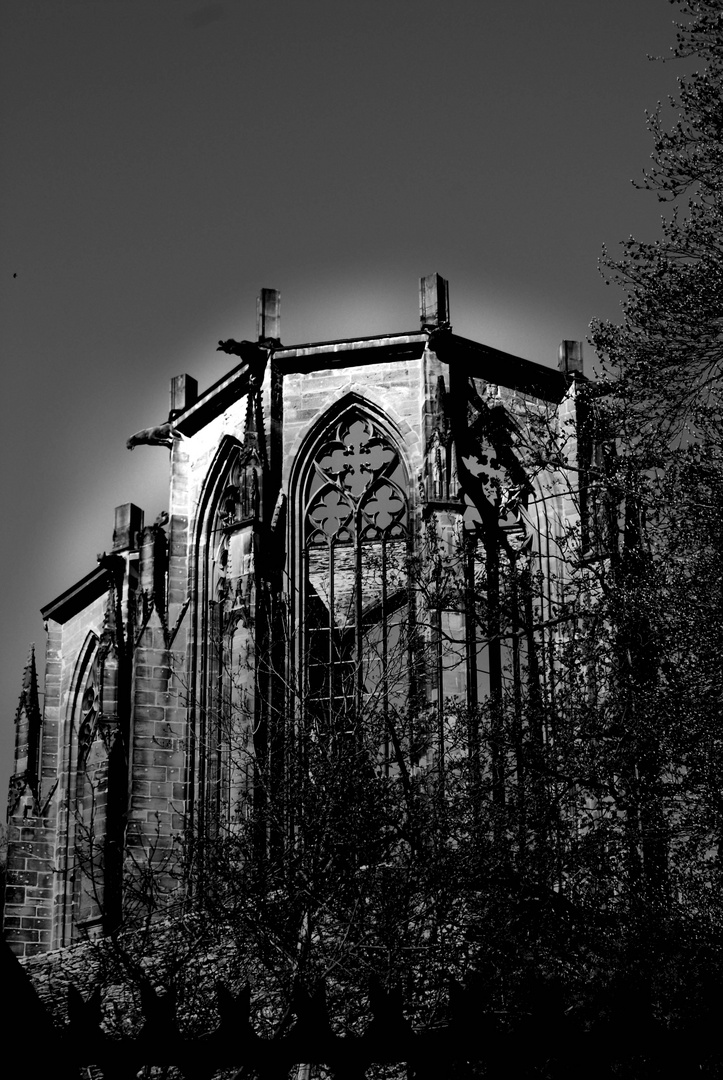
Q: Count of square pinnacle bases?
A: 5